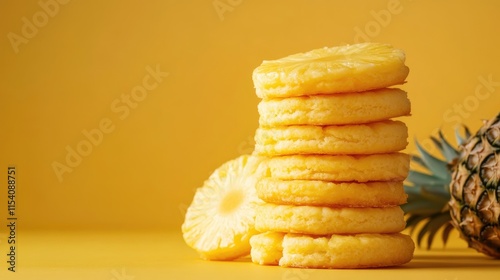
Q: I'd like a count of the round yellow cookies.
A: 7